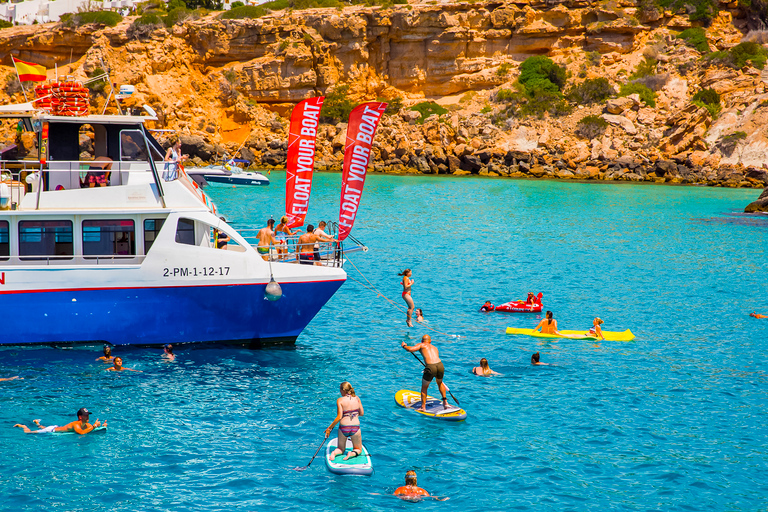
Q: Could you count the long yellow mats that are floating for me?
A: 1